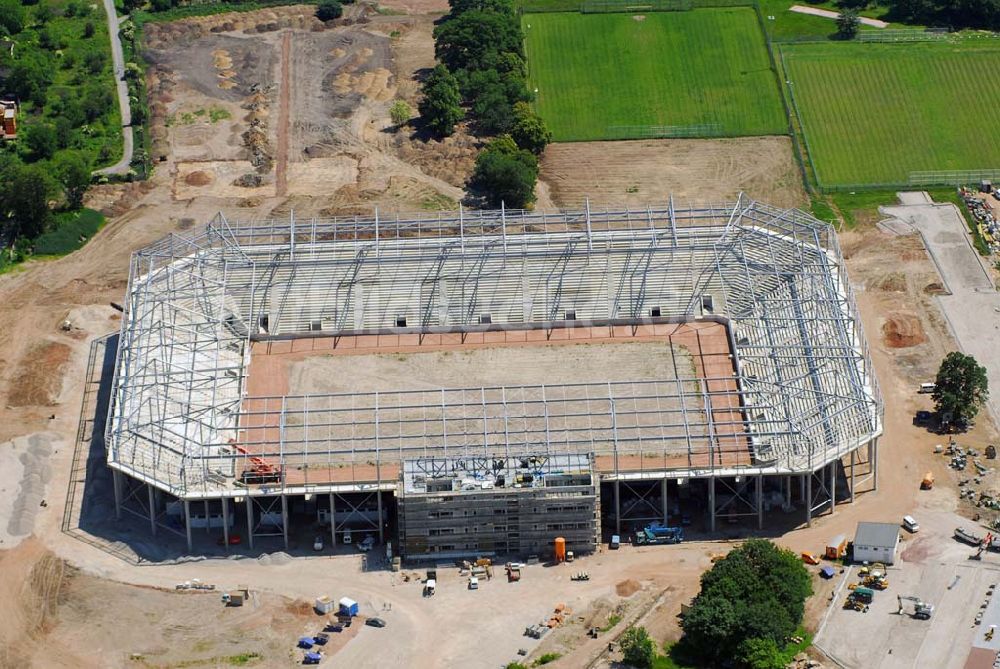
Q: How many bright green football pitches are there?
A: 2